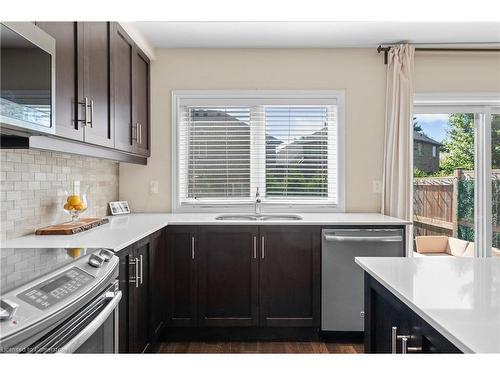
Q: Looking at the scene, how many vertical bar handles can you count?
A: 11